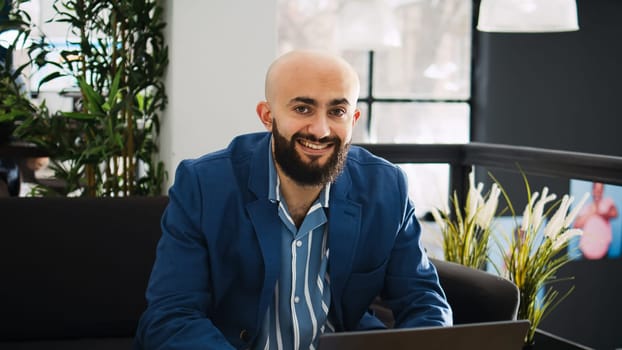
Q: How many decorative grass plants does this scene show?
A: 2